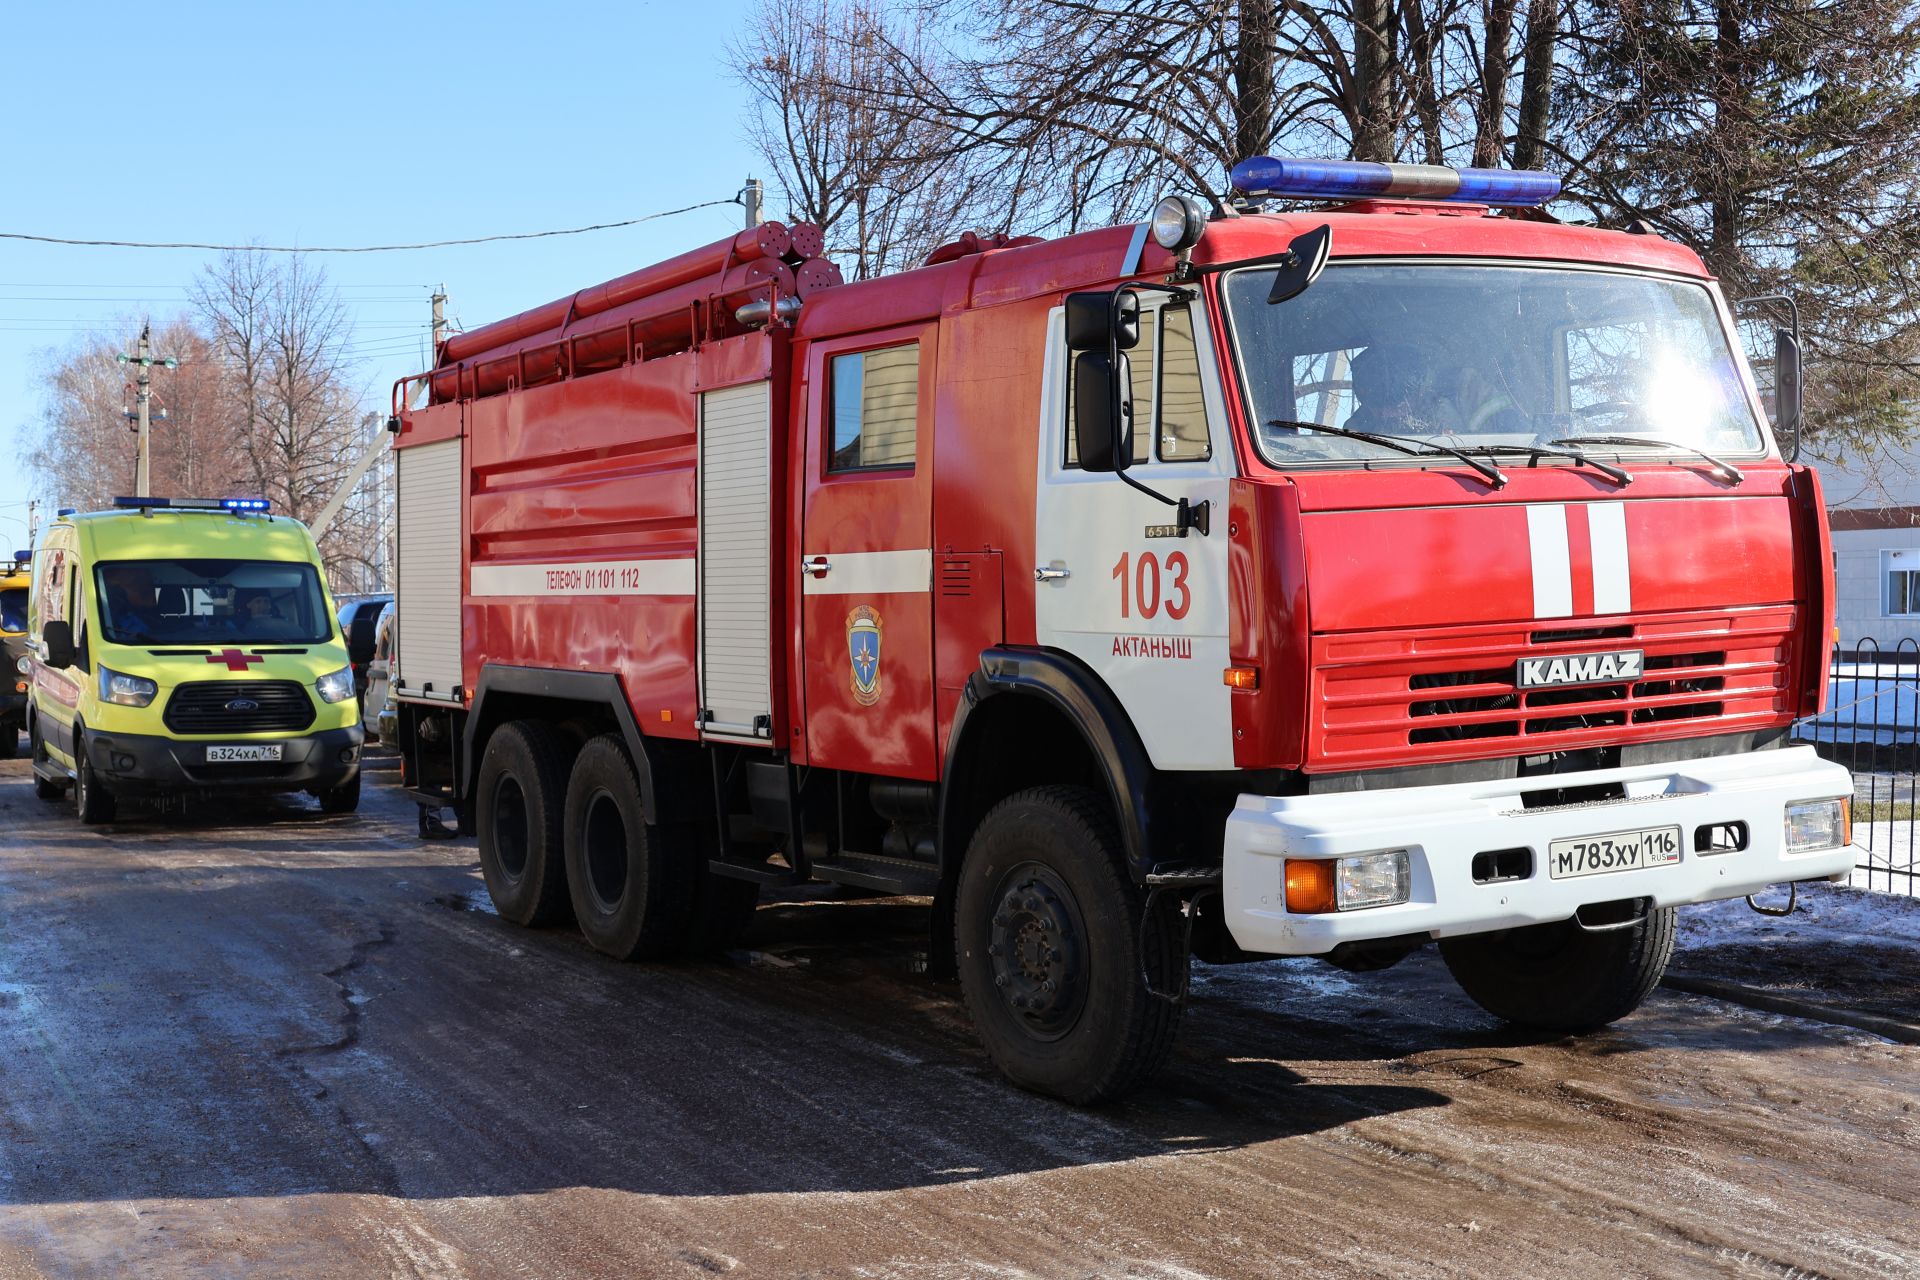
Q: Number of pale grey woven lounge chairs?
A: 0